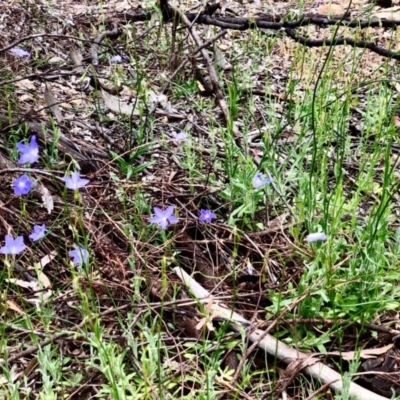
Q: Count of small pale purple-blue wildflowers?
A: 13